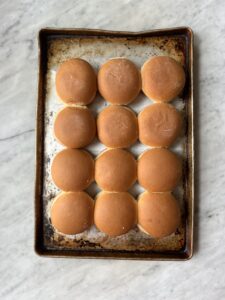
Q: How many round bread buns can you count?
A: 12